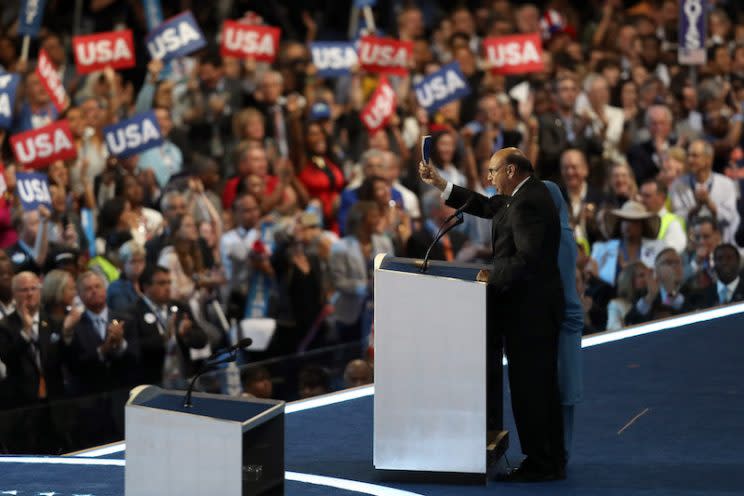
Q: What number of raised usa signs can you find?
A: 12